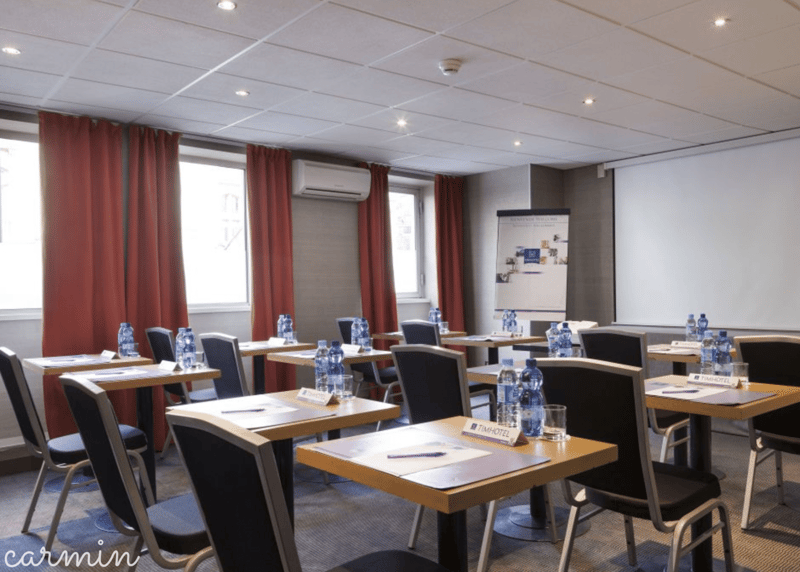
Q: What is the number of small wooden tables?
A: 11